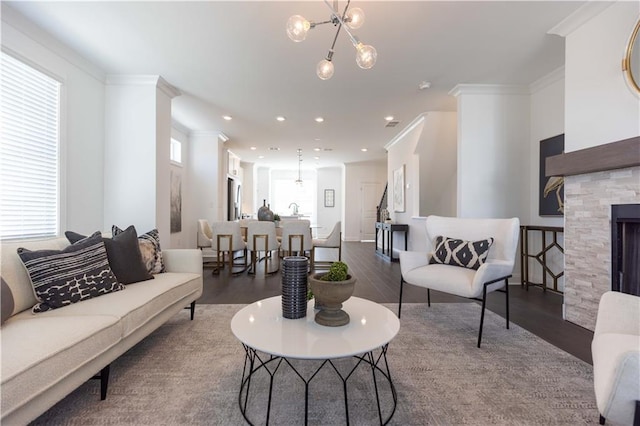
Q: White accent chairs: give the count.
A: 2